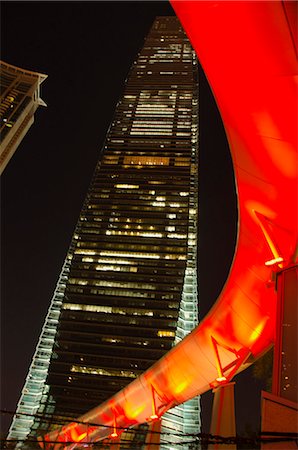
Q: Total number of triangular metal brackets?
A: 4